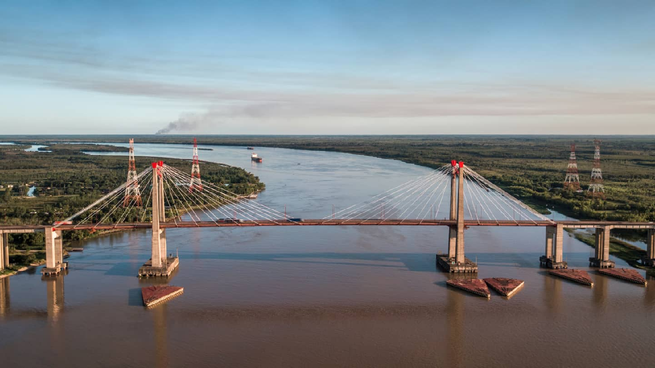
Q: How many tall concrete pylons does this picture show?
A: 2